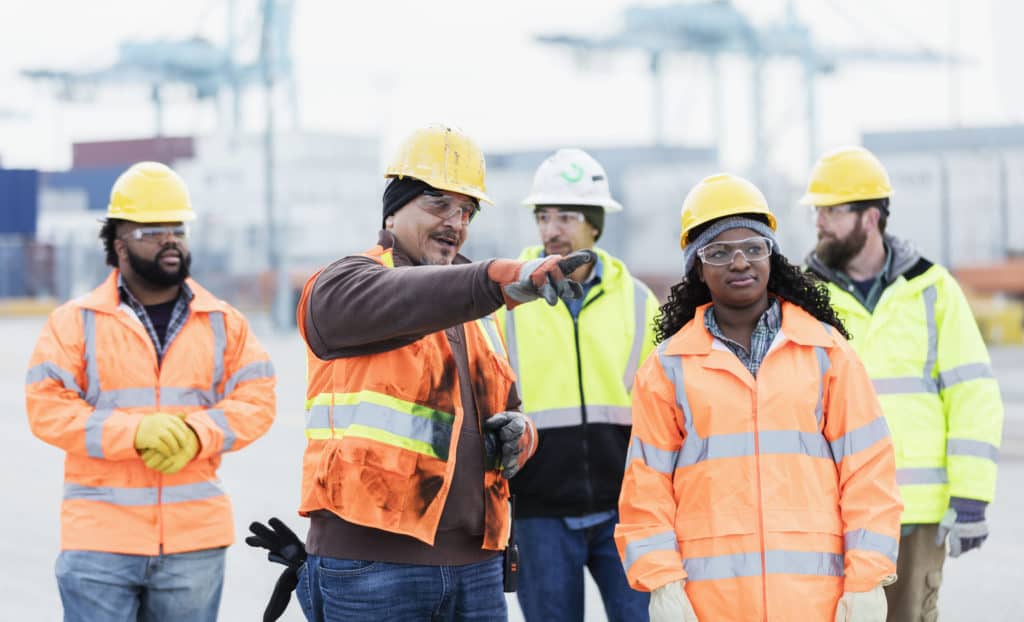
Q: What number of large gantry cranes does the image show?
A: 2